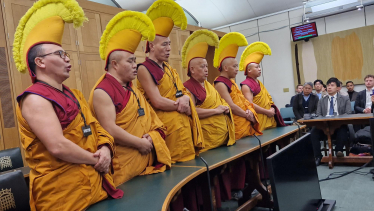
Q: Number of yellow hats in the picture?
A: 6